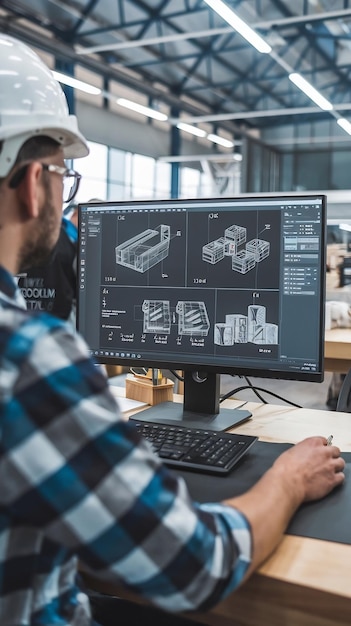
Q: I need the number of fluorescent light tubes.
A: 7